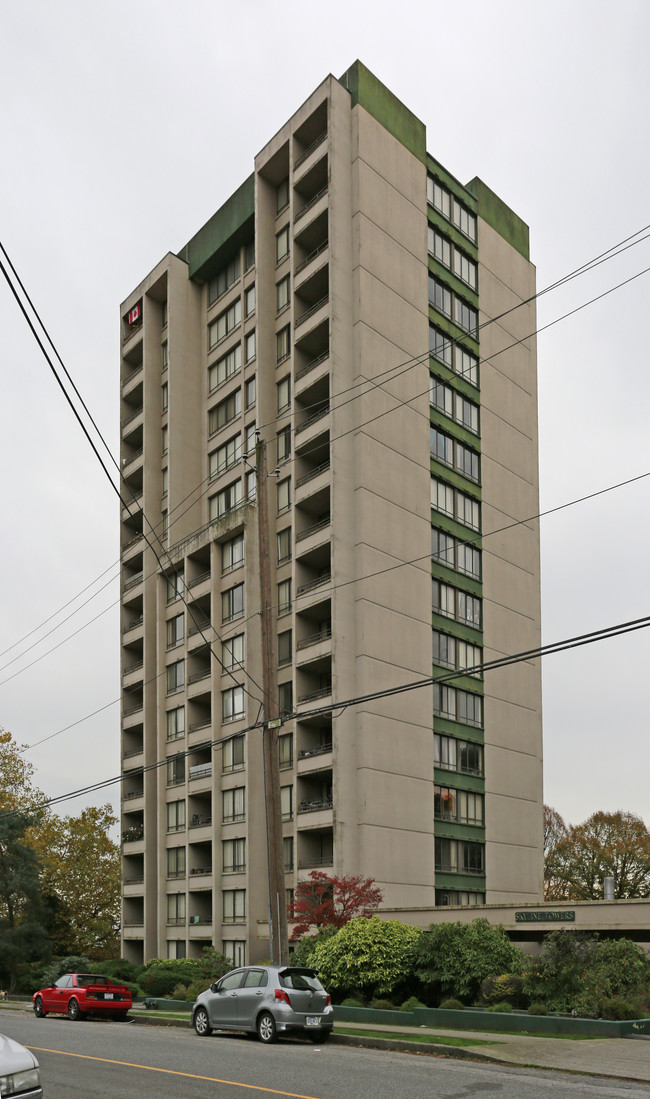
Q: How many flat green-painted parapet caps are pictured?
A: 3